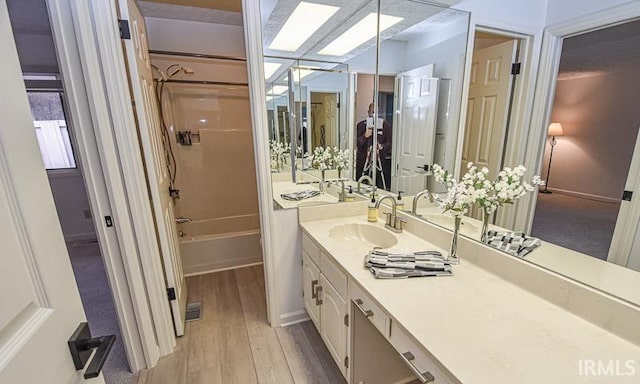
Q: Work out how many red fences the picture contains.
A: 0